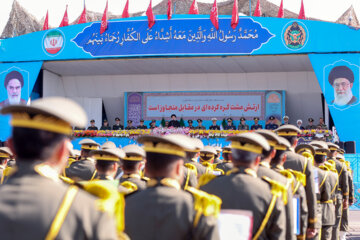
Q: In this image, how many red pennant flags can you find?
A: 13